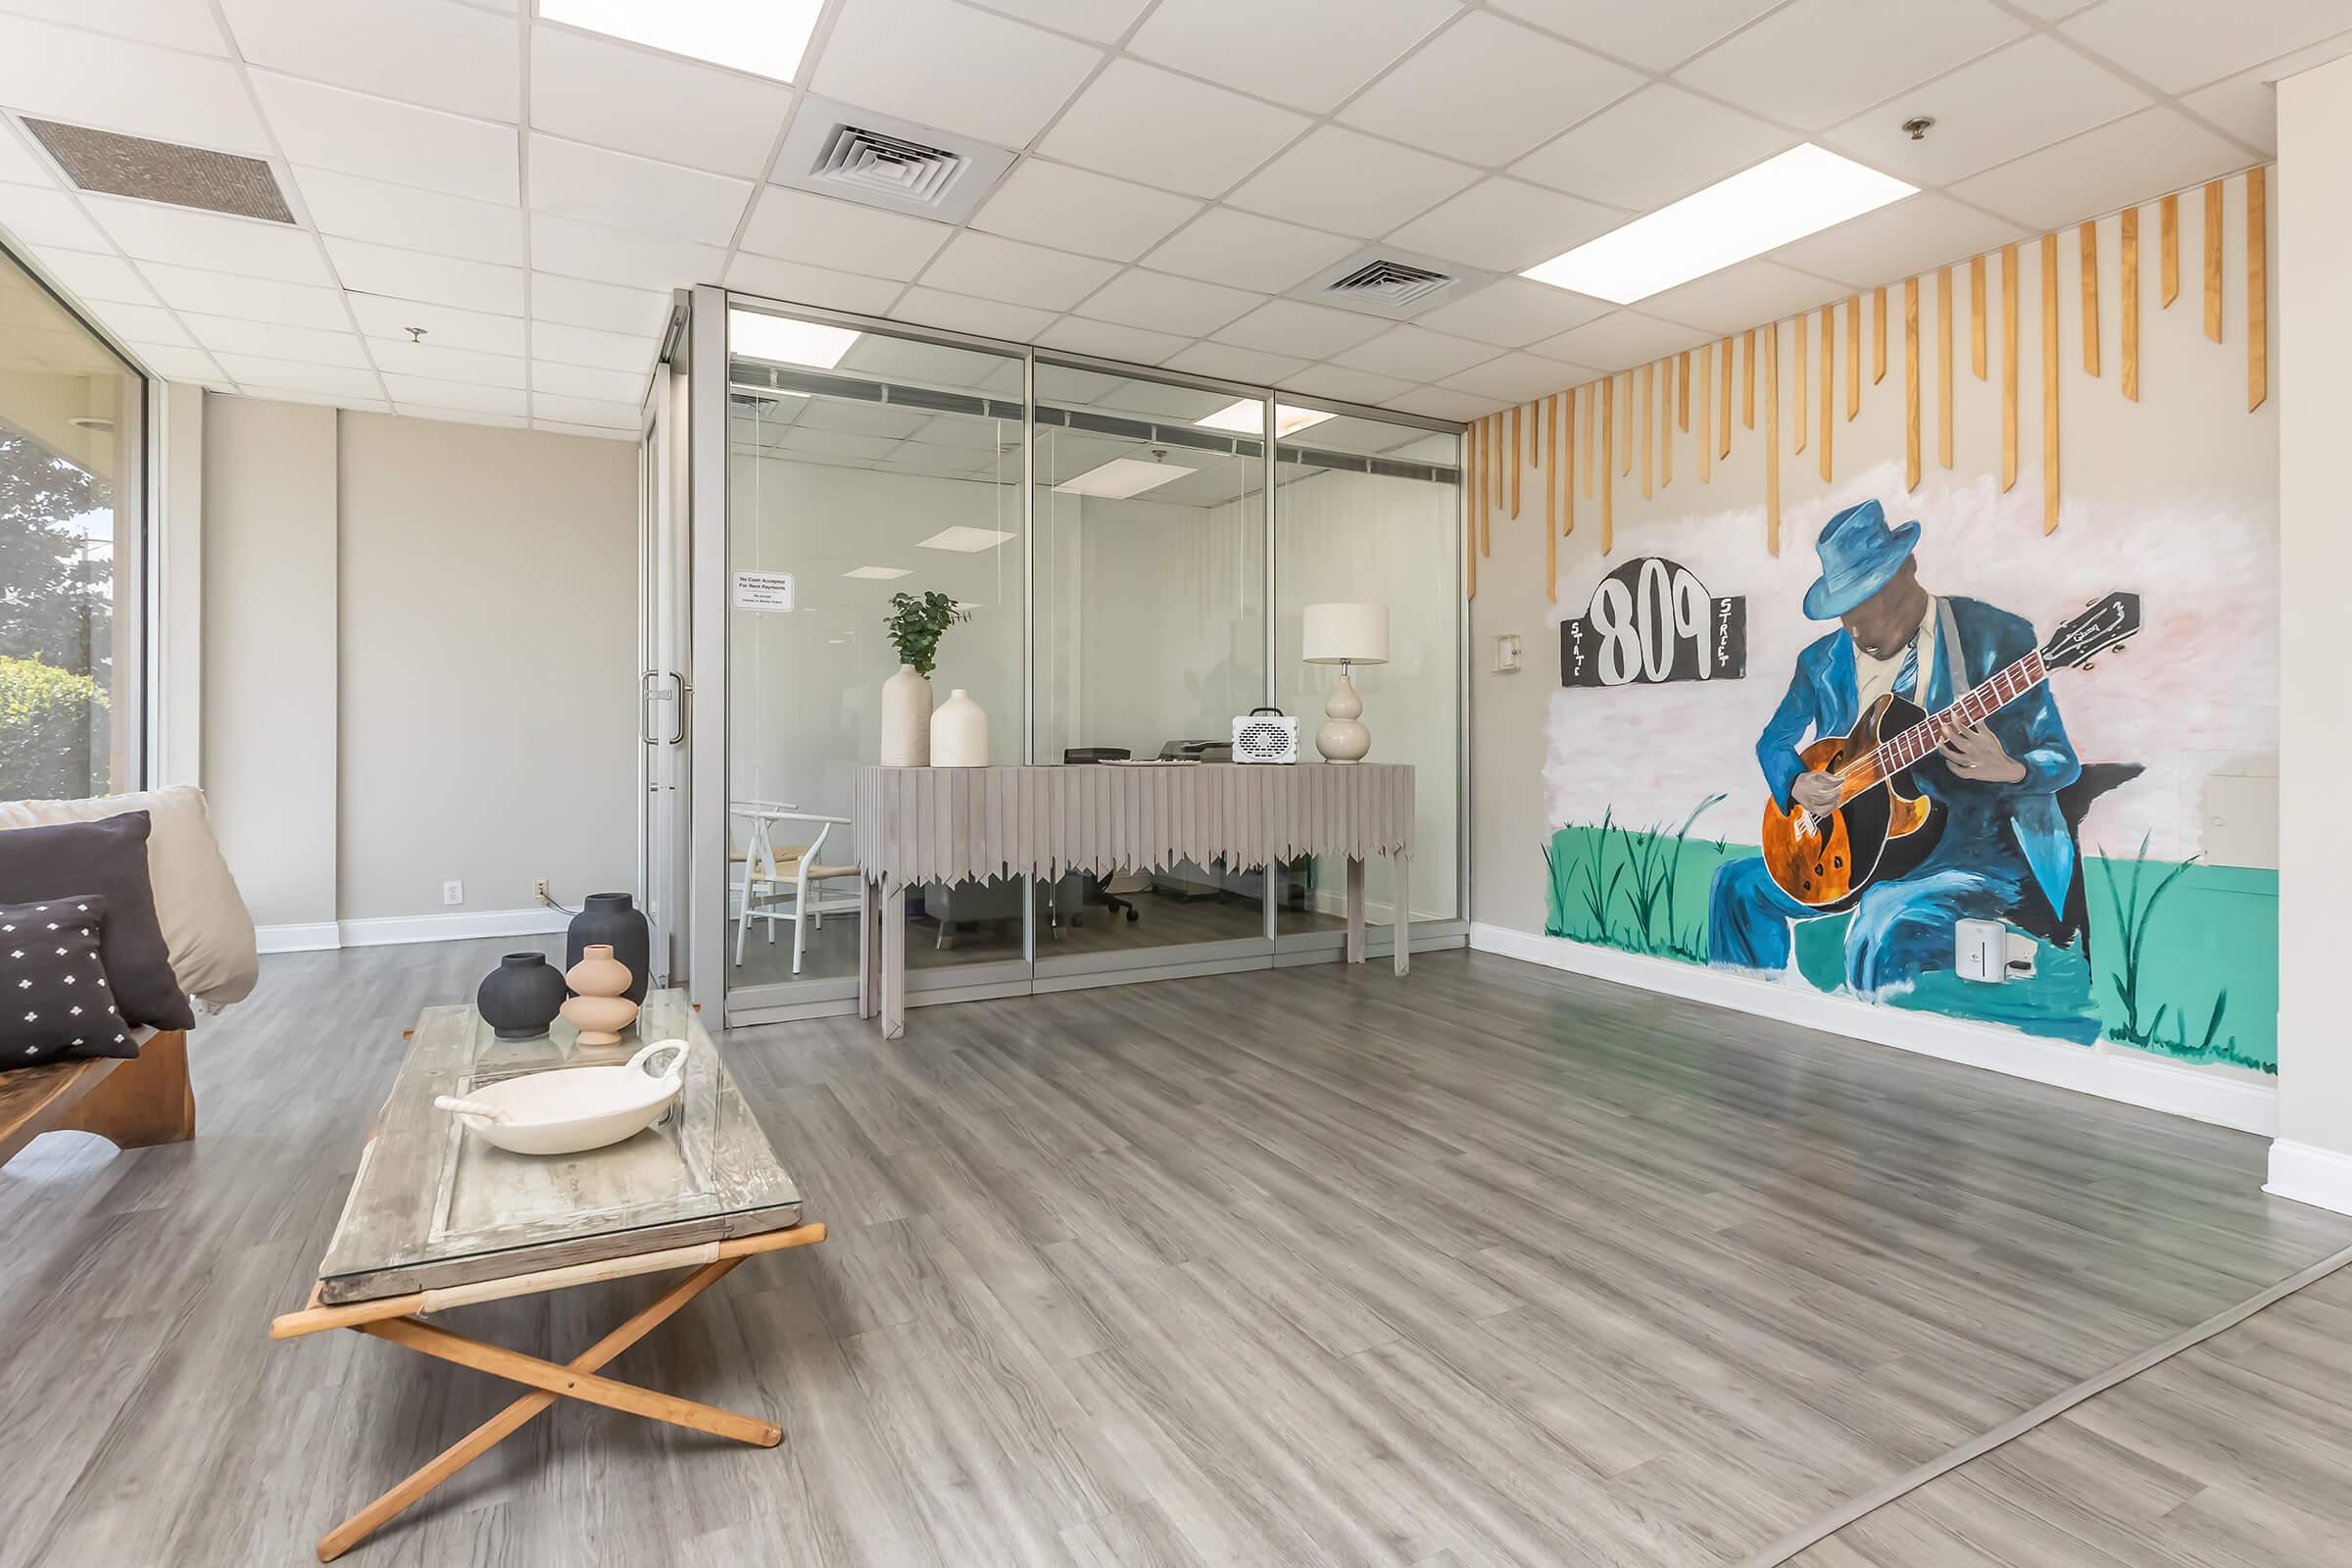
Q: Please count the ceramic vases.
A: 5